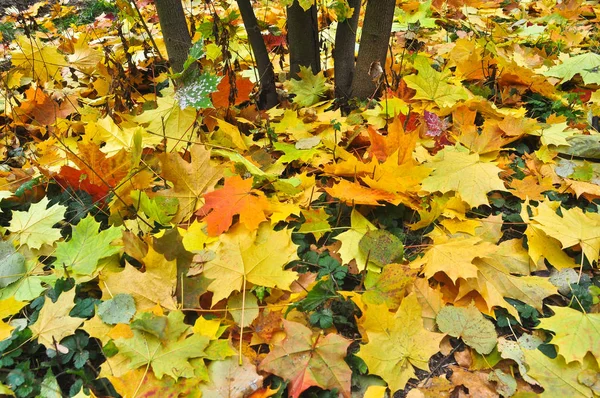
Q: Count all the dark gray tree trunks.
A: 5